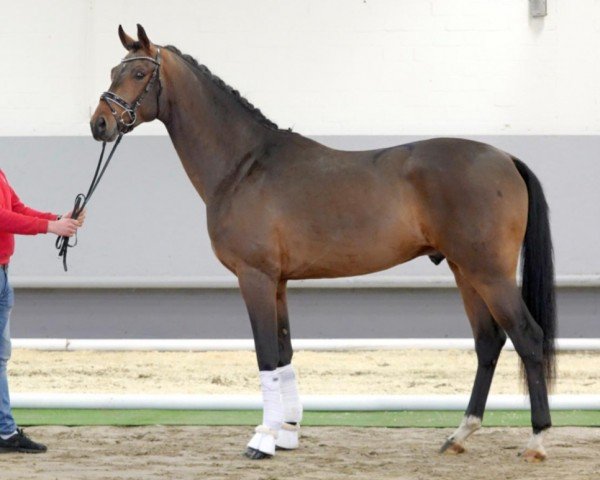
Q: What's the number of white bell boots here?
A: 2